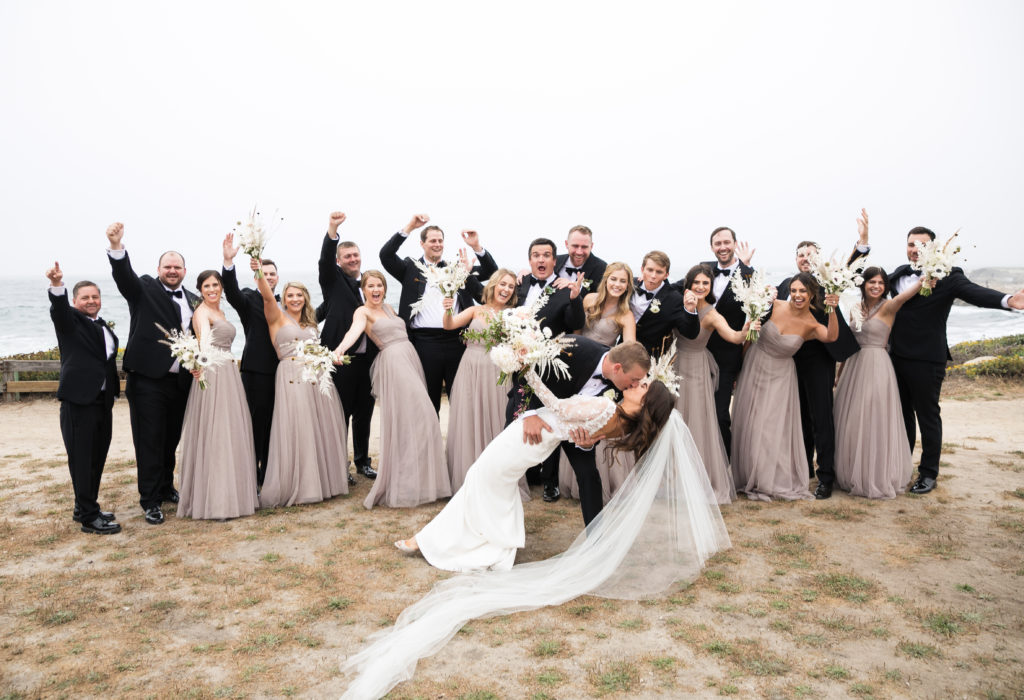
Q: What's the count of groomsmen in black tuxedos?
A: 11